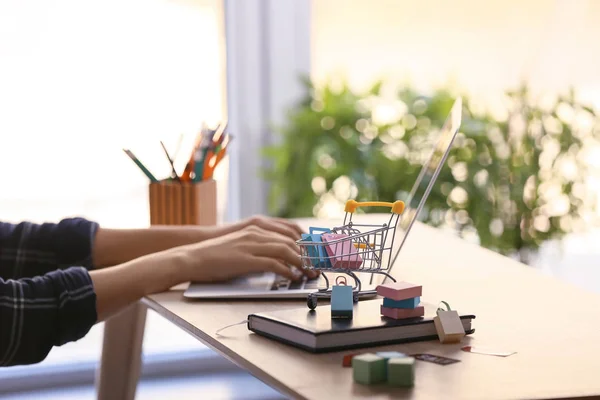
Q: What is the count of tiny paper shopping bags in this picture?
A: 4